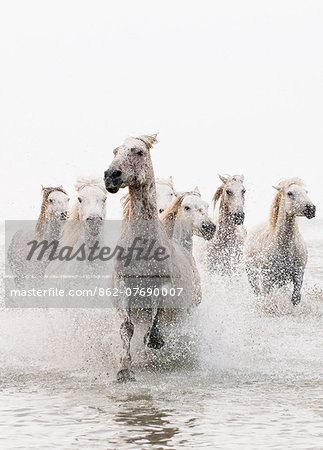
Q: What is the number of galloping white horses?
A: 7